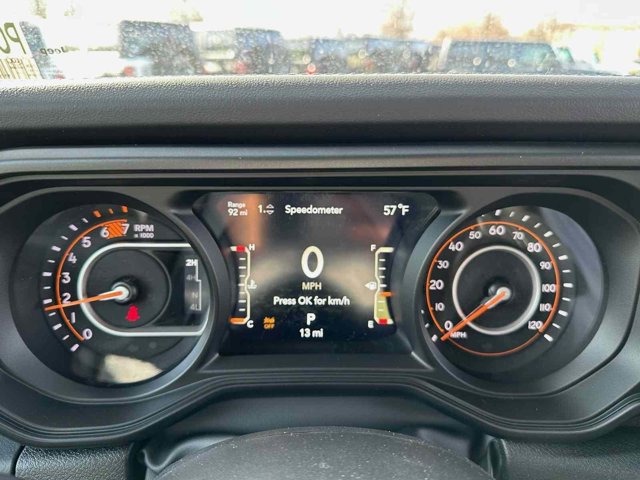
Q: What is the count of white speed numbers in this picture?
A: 13